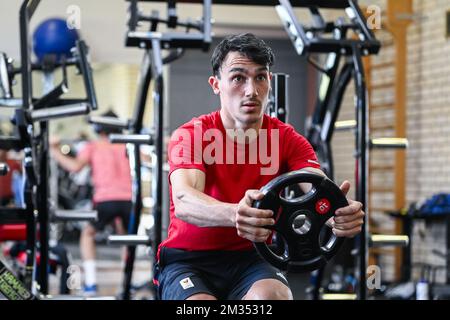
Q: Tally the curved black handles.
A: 3